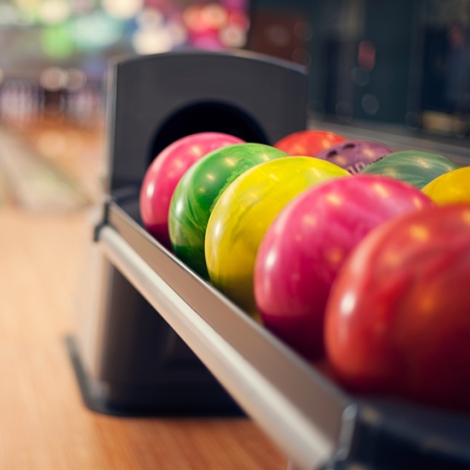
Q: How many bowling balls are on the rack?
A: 9